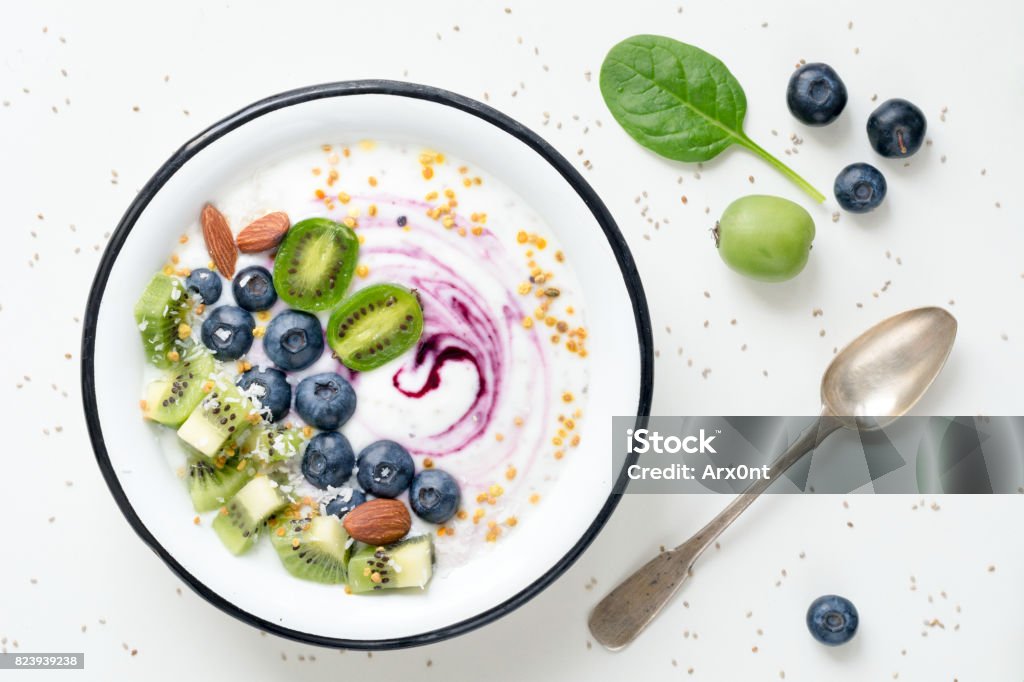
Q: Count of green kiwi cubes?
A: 8